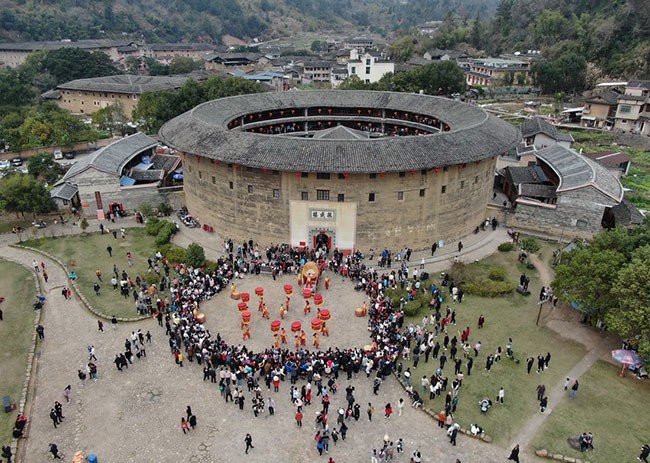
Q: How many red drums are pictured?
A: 11